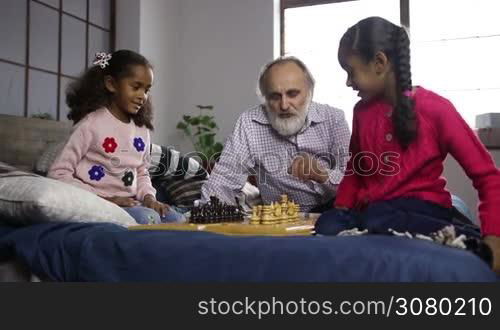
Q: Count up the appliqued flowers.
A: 4